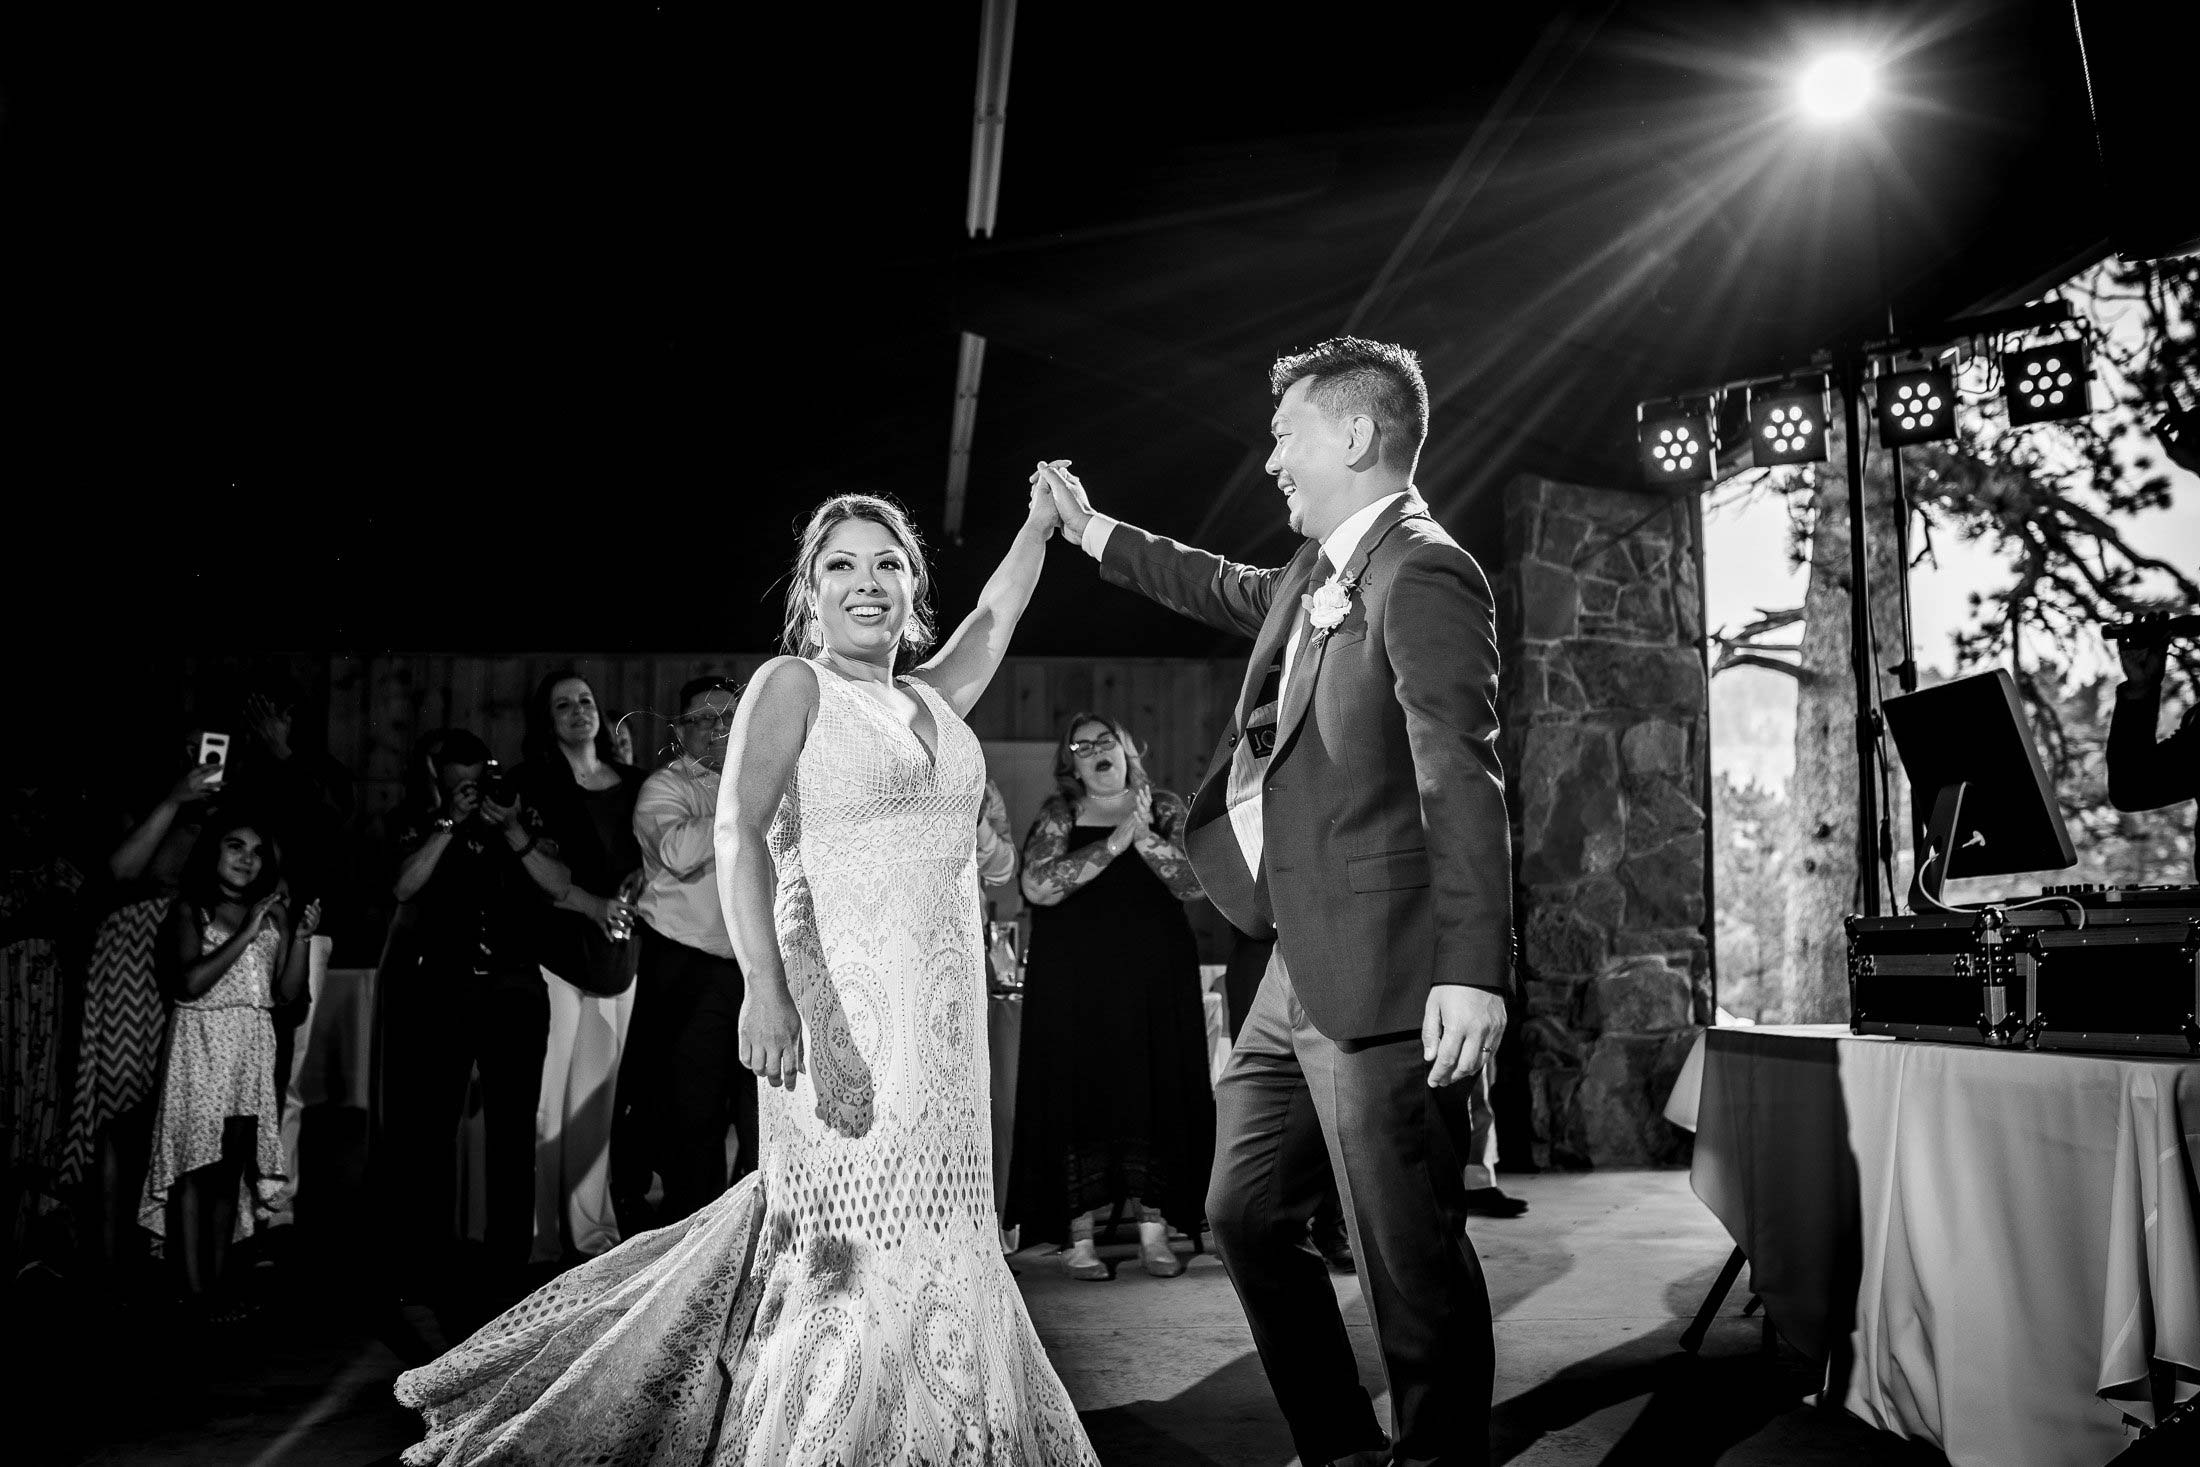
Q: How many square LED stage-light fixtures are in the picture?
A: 4